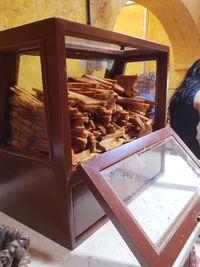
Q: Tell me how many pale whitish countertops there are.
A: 1